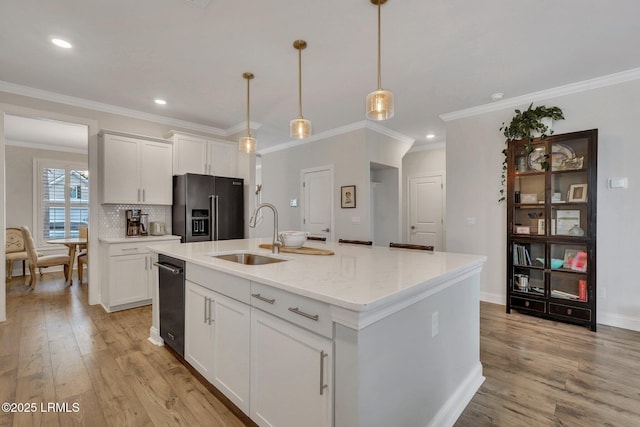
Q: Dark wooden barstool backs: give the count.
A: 3